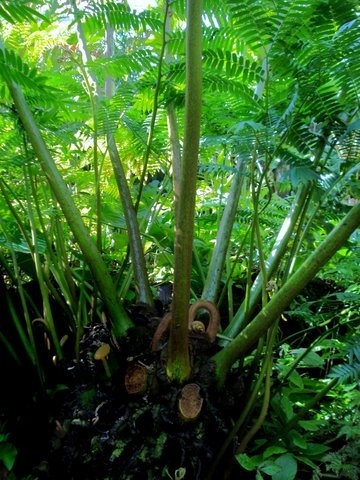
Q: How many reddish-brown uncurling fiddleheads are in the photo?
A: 2